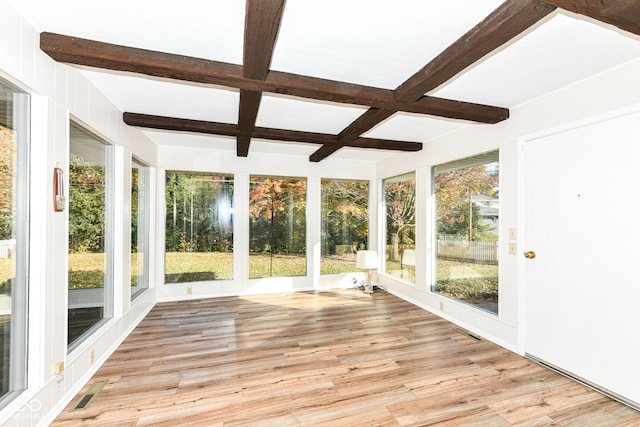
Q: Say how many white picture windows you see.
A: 8